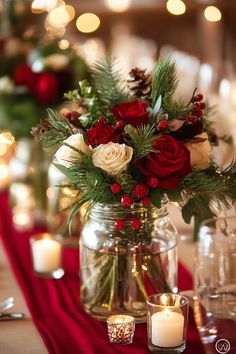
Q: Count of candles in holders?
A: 3